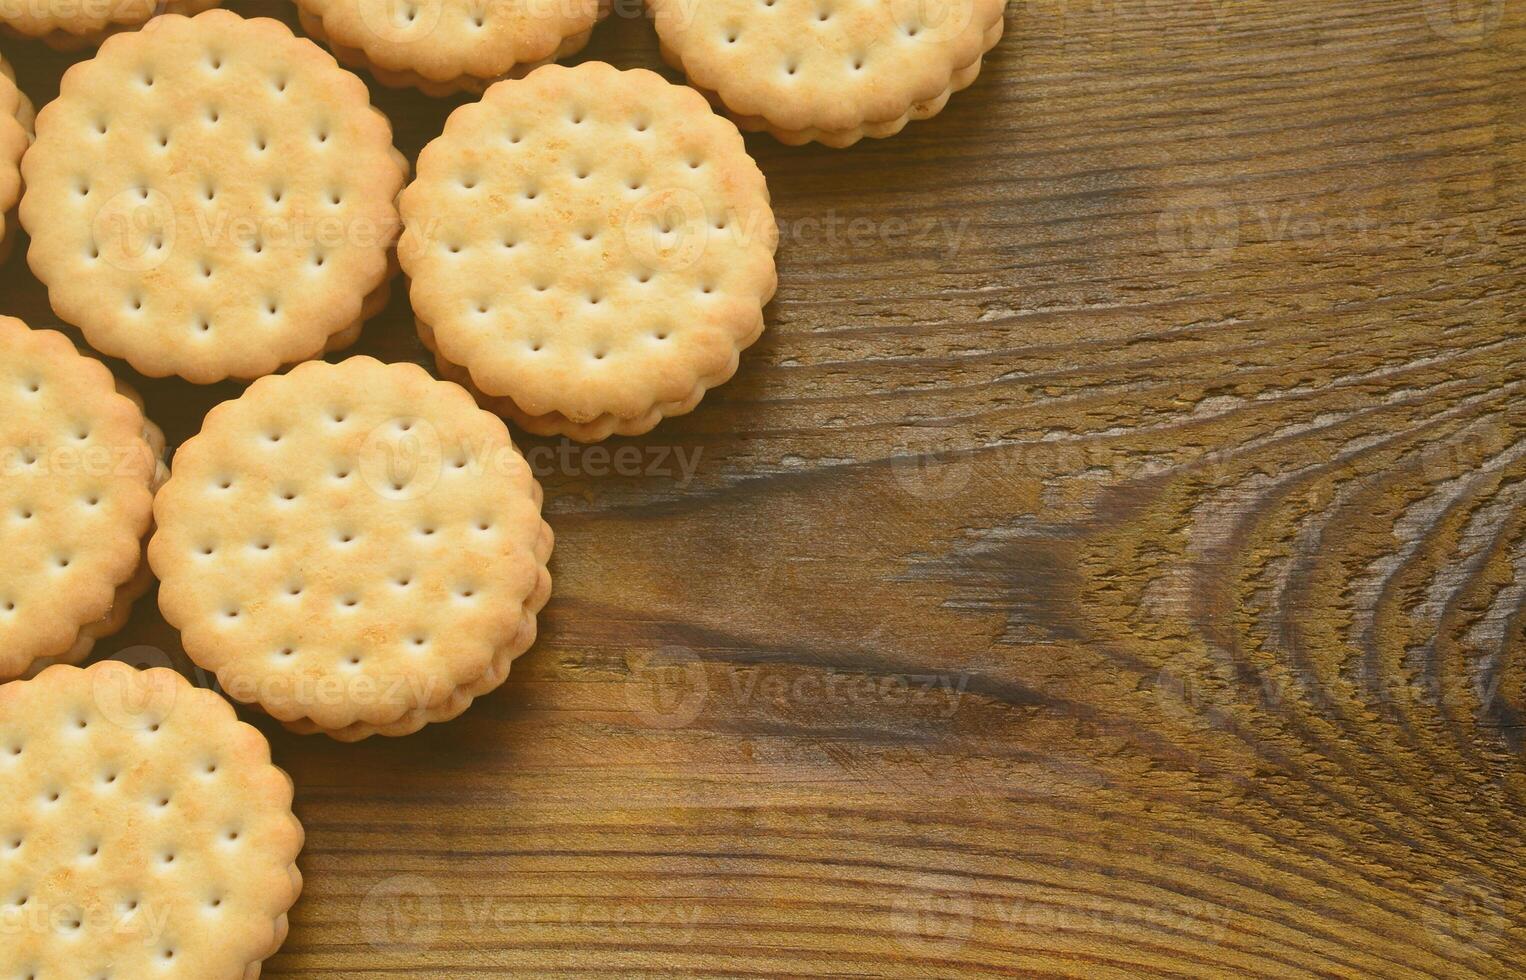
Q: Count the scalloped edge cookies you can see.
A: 9